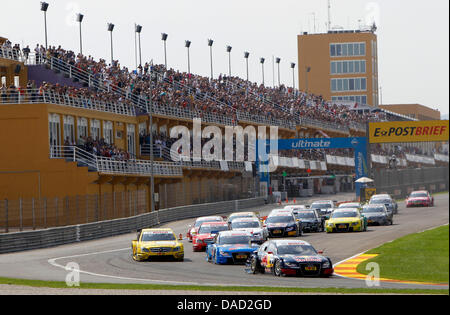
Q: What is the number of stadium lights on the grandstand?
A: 13